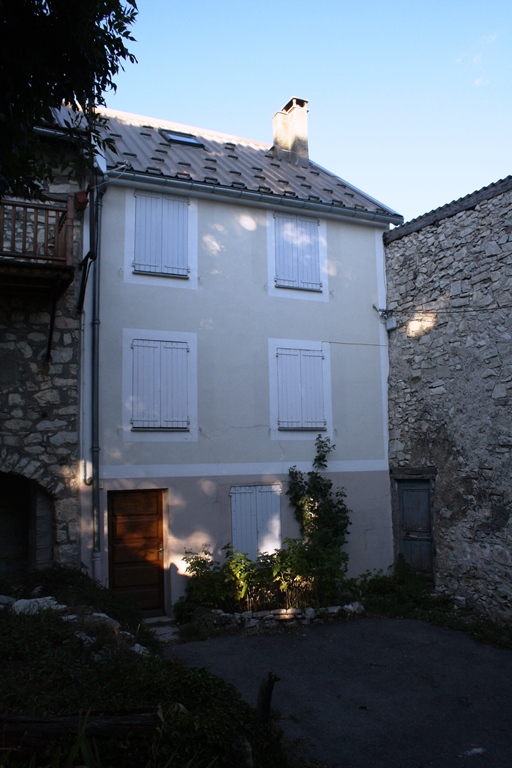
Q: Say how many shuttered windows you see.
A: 5